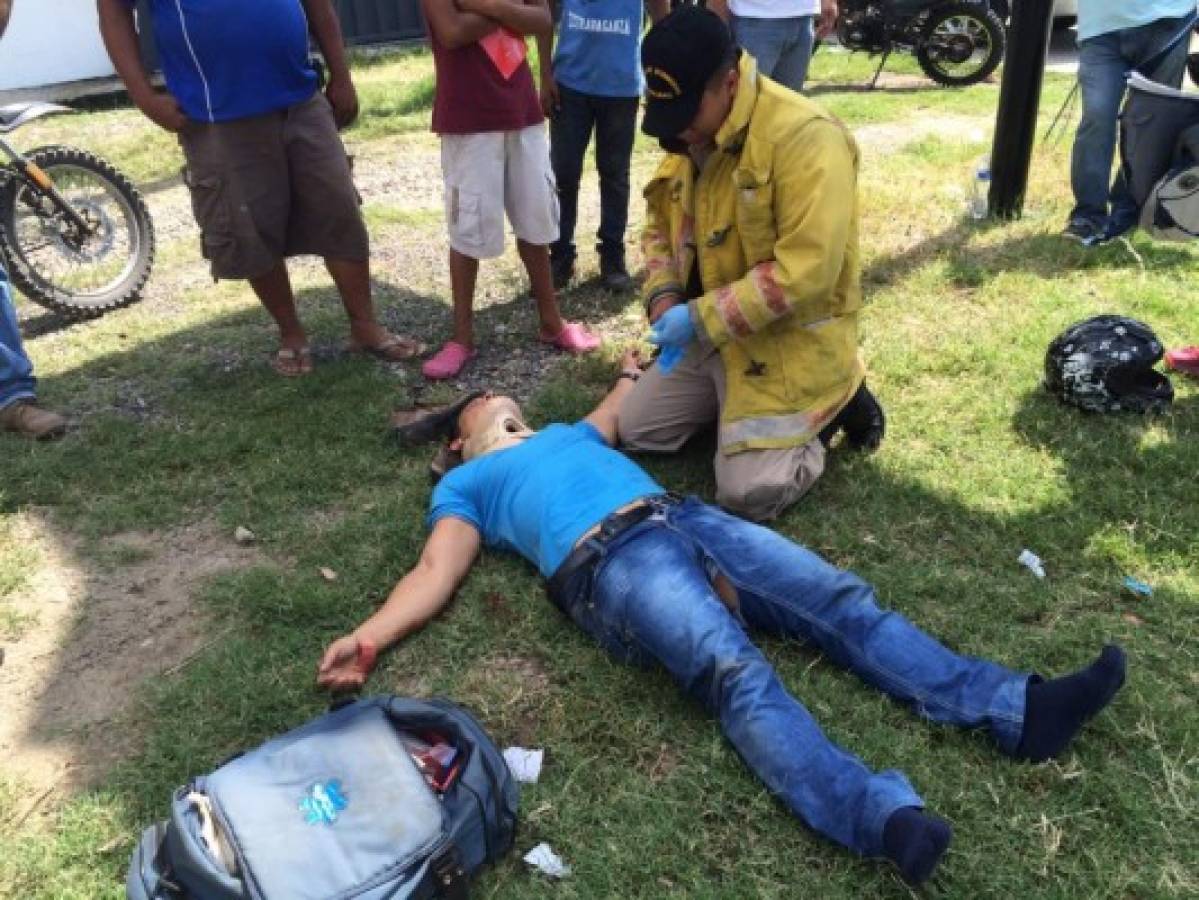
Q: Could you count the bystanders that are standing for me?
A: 6